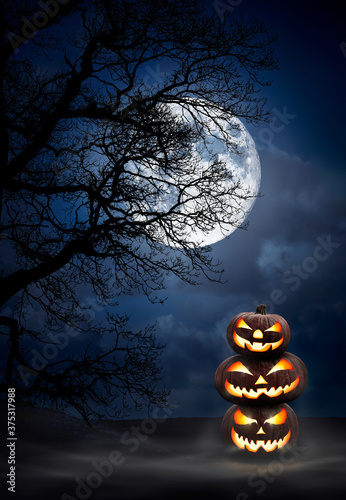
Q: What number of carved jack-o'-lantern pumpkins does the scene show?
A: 3